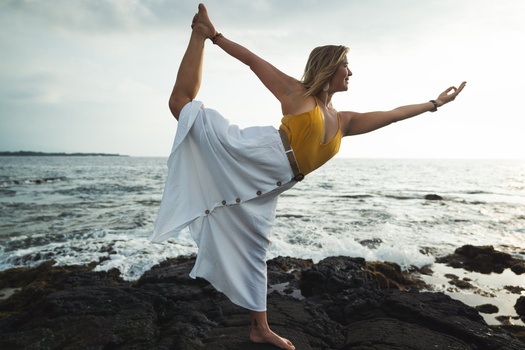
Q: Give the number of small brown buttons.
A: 5